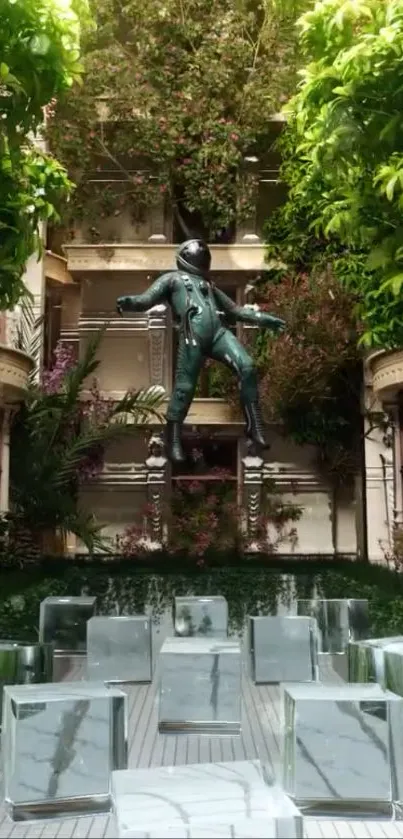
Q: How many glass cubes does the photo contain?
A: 11